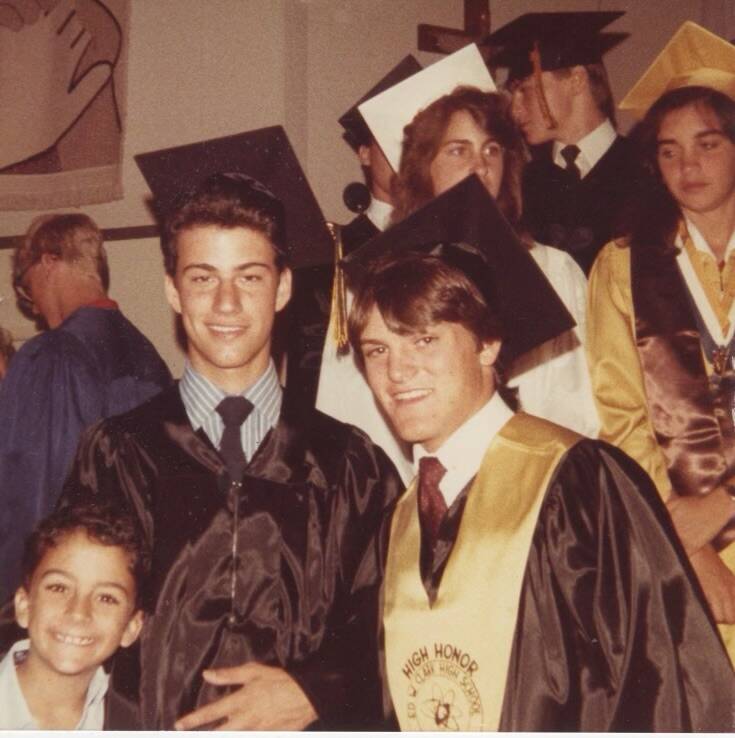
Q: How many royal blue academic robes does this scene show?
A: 1